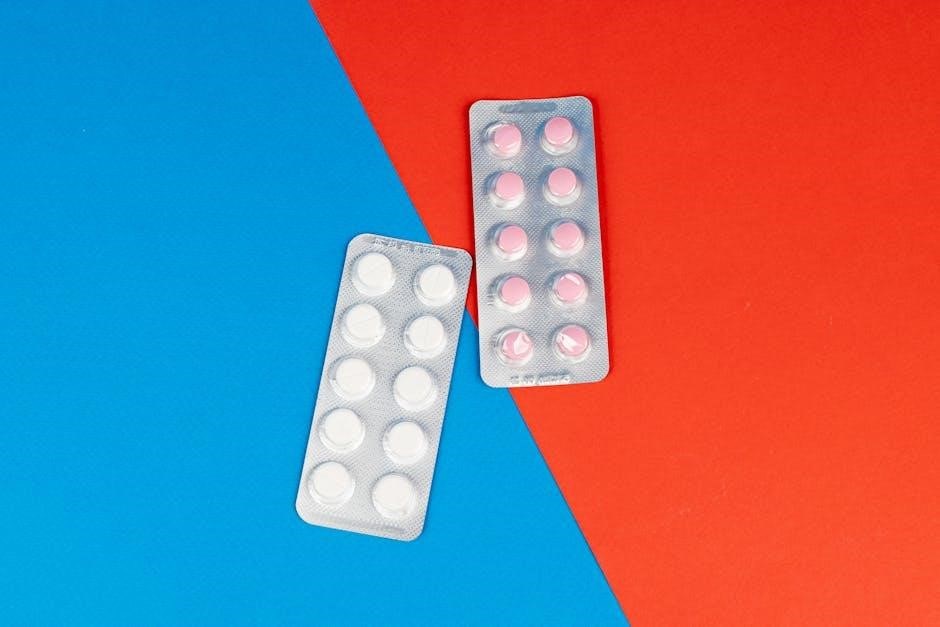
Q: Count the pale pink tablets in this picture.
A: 10